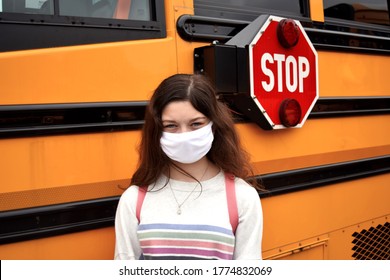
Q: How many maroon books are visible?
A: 0